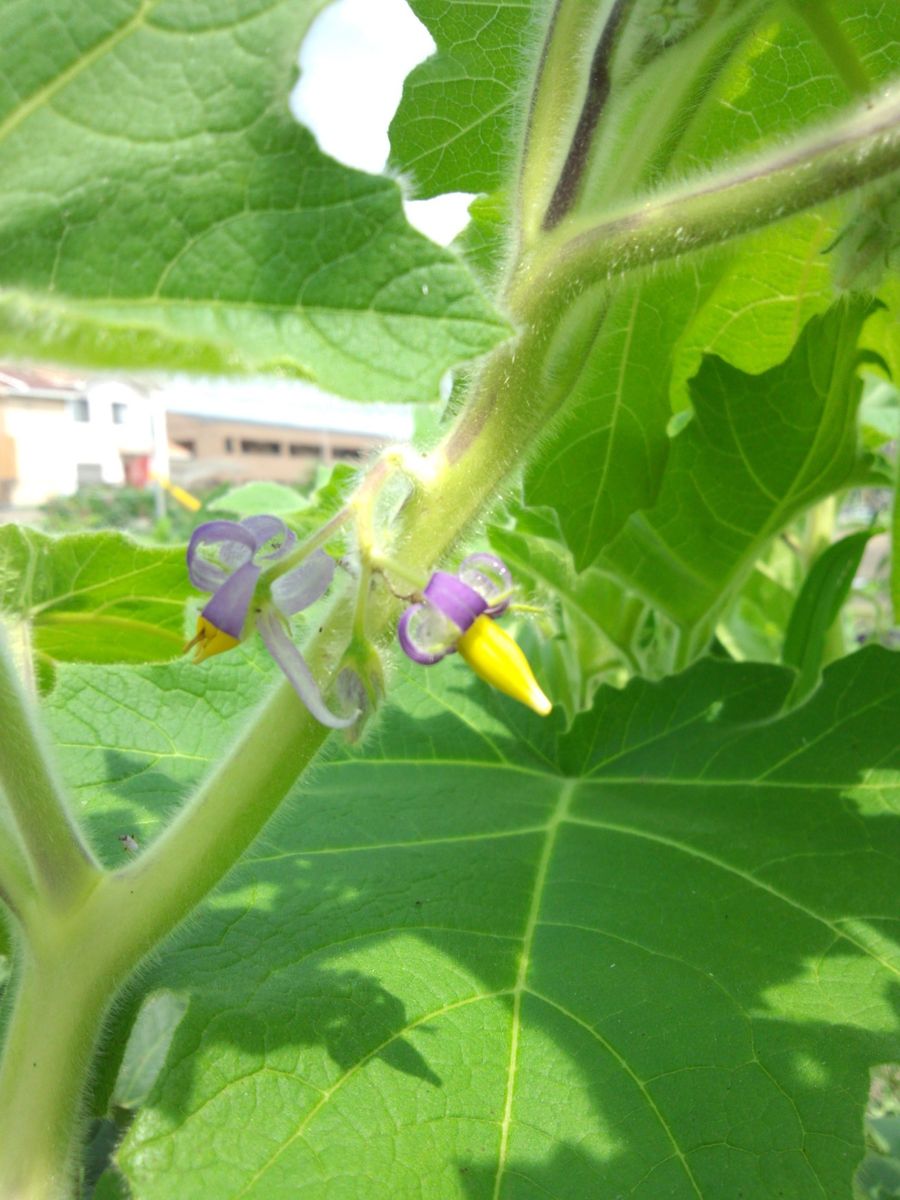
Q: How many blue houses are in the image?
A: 0